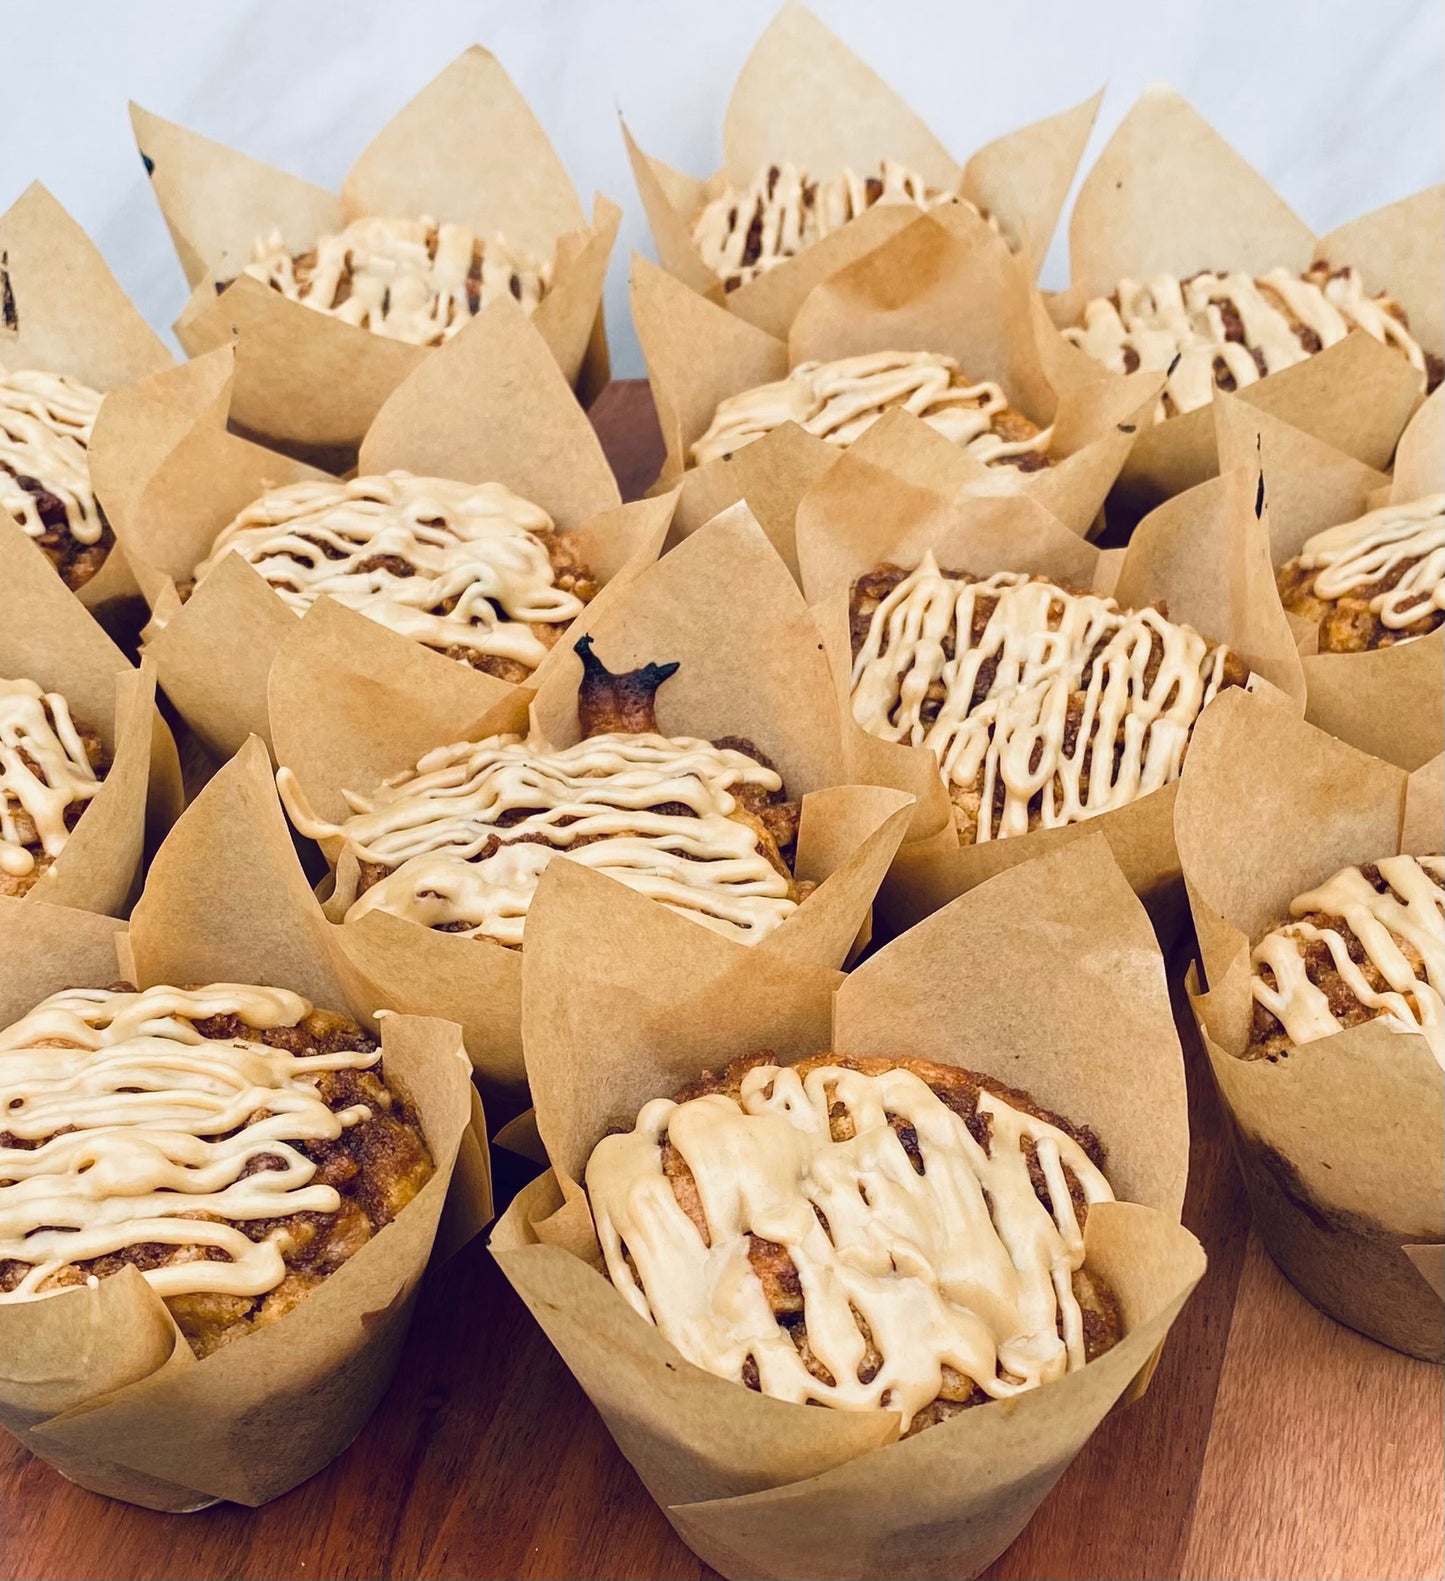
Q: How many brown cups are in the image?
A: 13